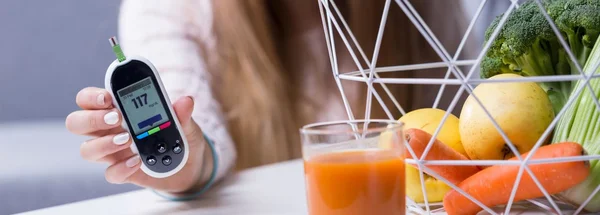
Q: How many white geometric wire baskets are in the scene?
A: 1